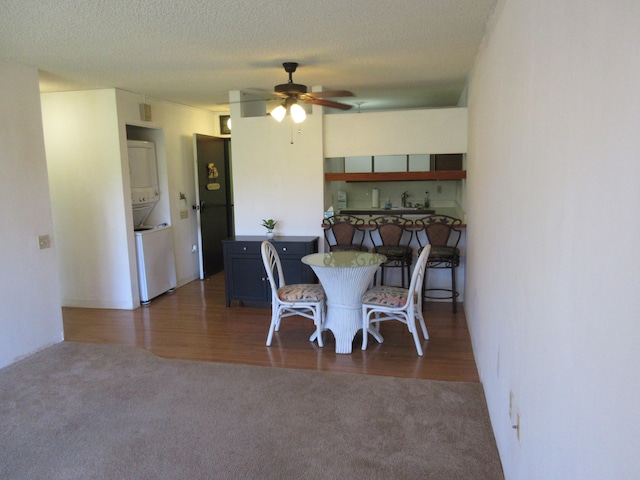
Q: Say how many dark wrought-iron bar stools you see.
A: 3